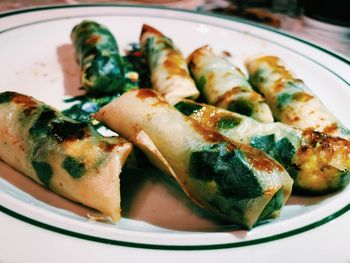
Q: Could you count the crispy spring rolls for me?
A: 7